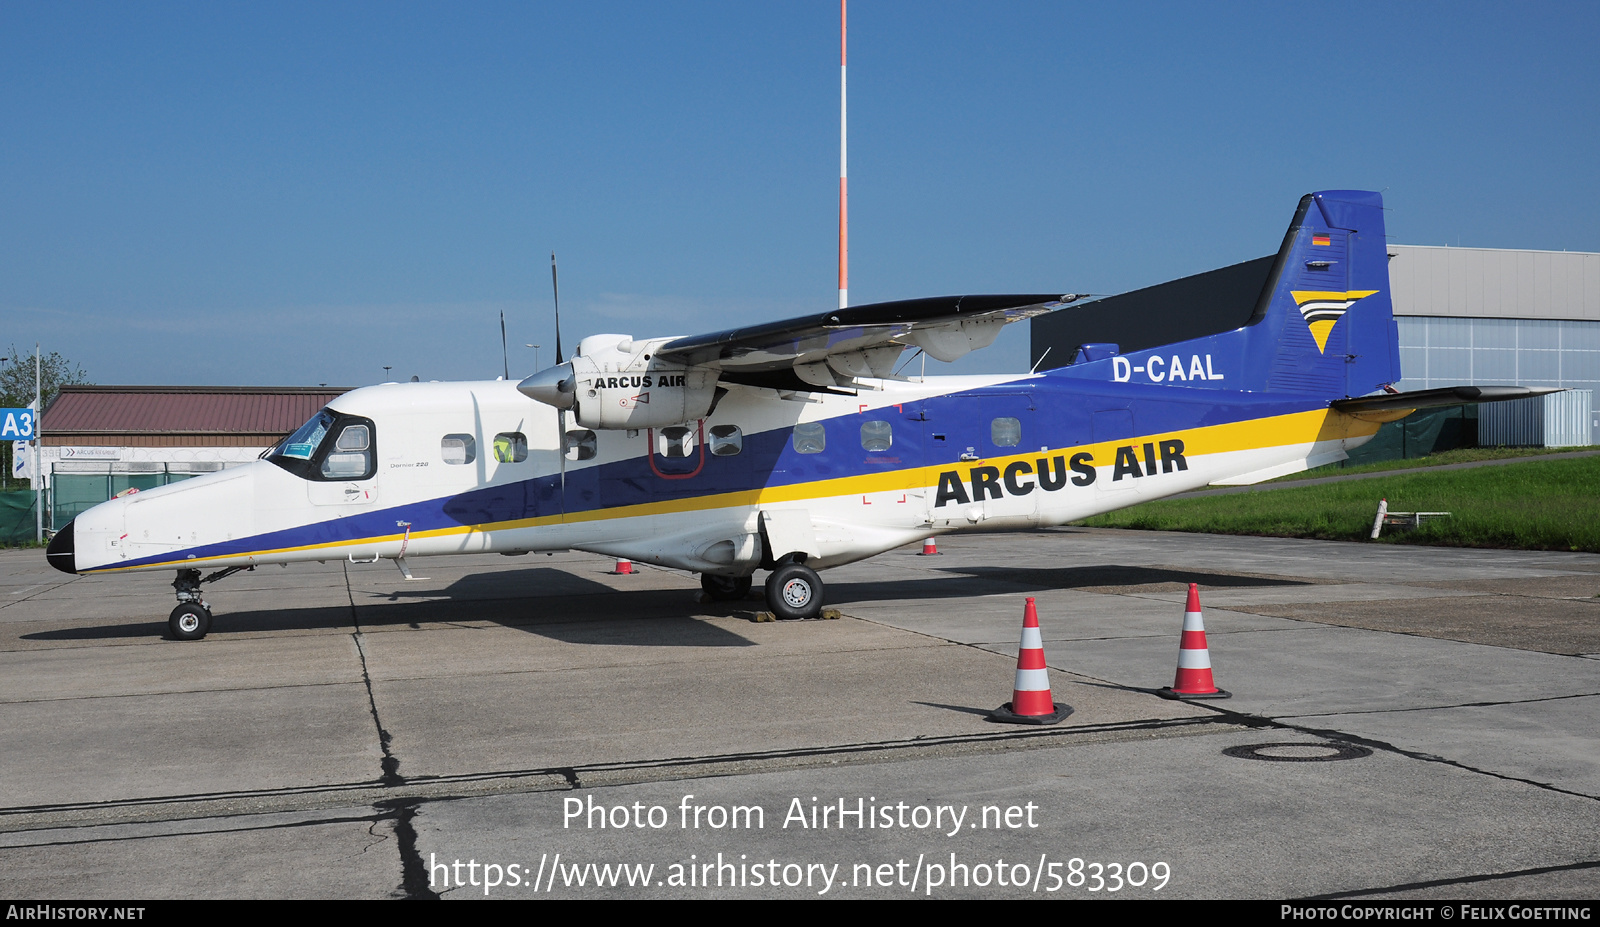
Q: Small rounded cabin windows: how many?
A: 8